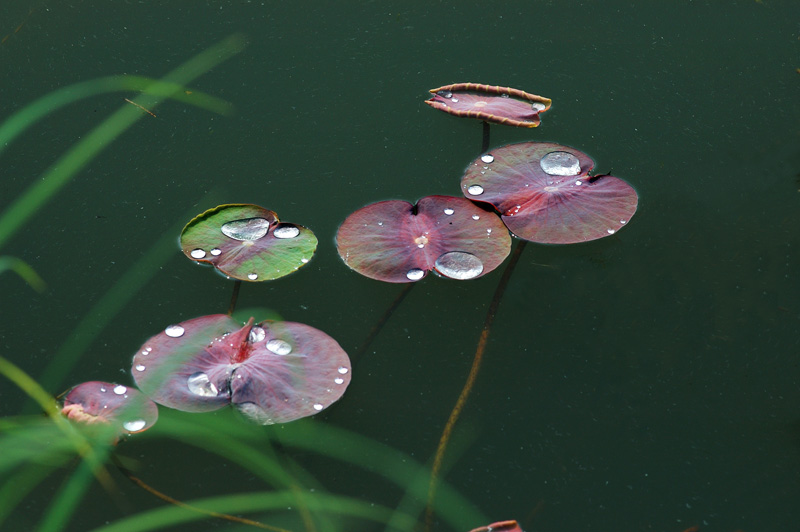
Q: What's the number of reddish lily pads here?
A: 5